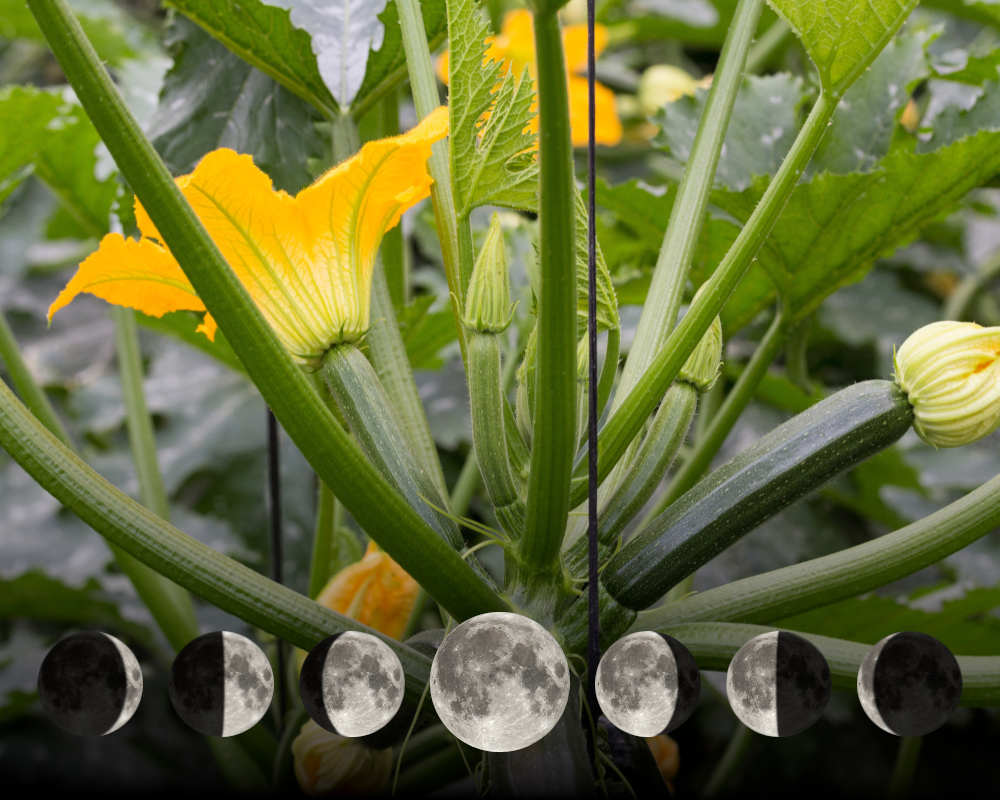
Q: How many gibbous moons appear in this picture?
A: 2